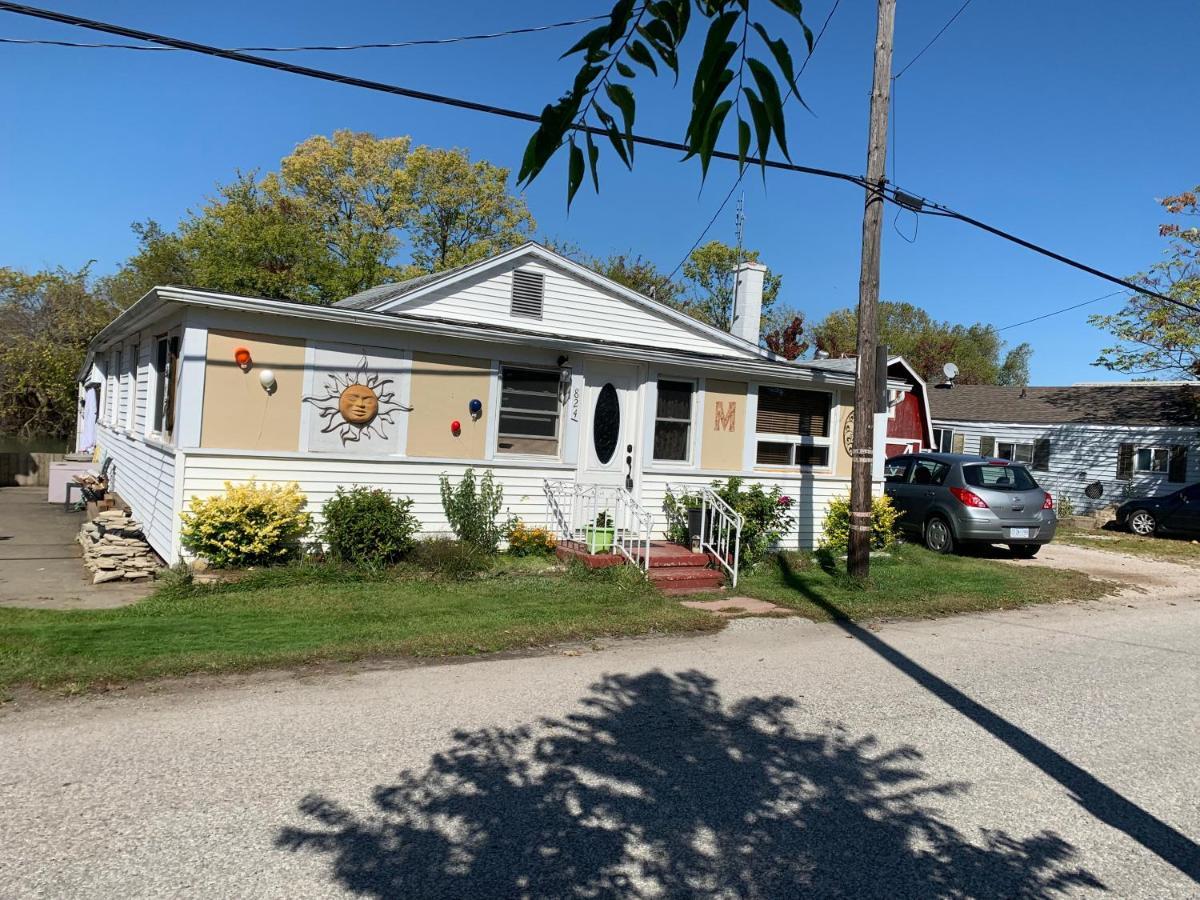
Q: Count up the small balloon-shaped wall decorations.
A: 4